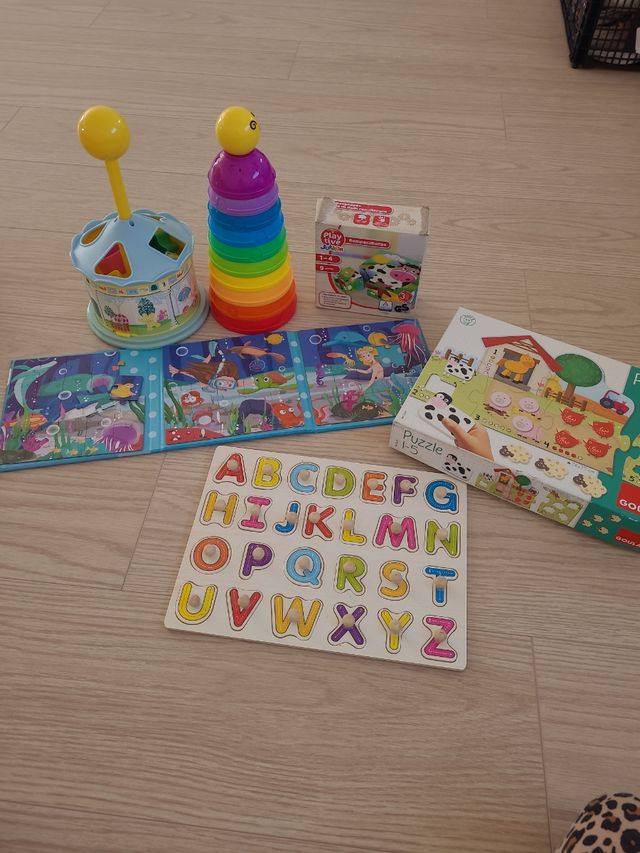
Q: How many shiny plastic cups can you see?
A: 10